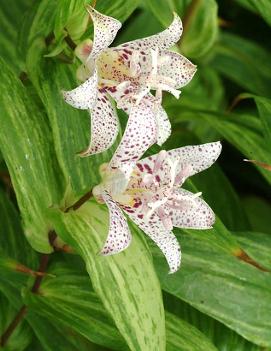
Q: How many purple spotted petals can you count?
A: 11